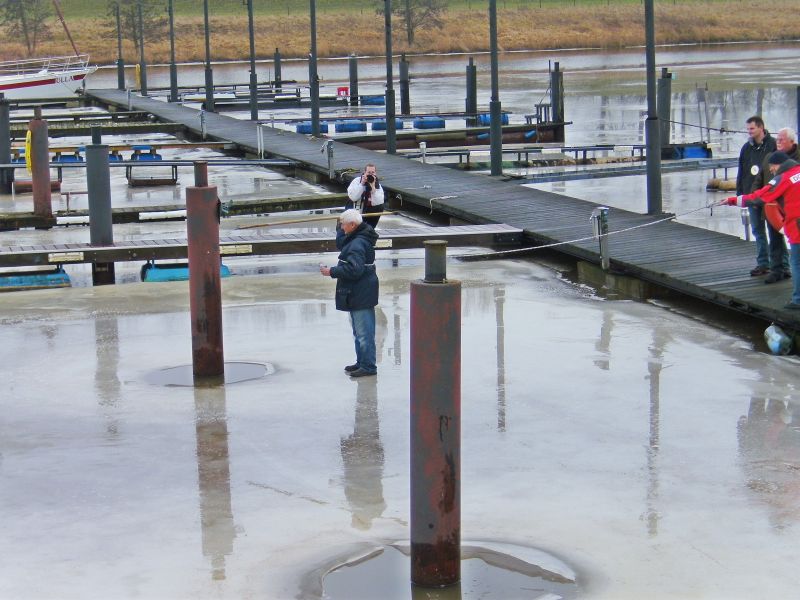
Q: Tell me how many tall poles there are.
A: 9